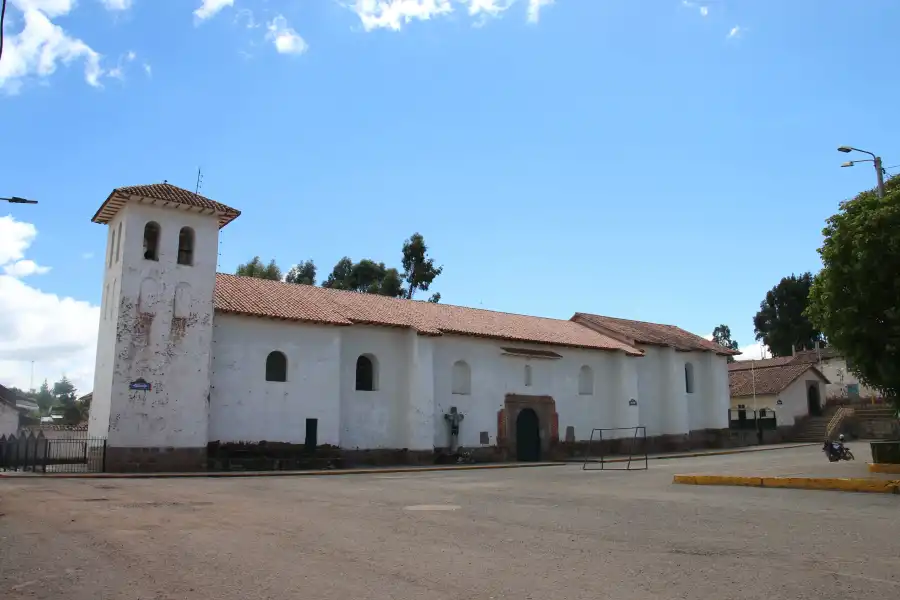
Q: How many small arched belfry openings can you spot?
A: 4